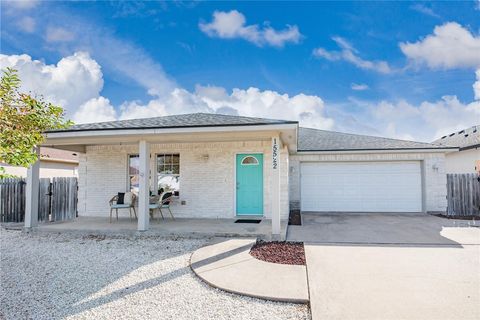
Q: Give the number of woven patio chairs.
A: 2